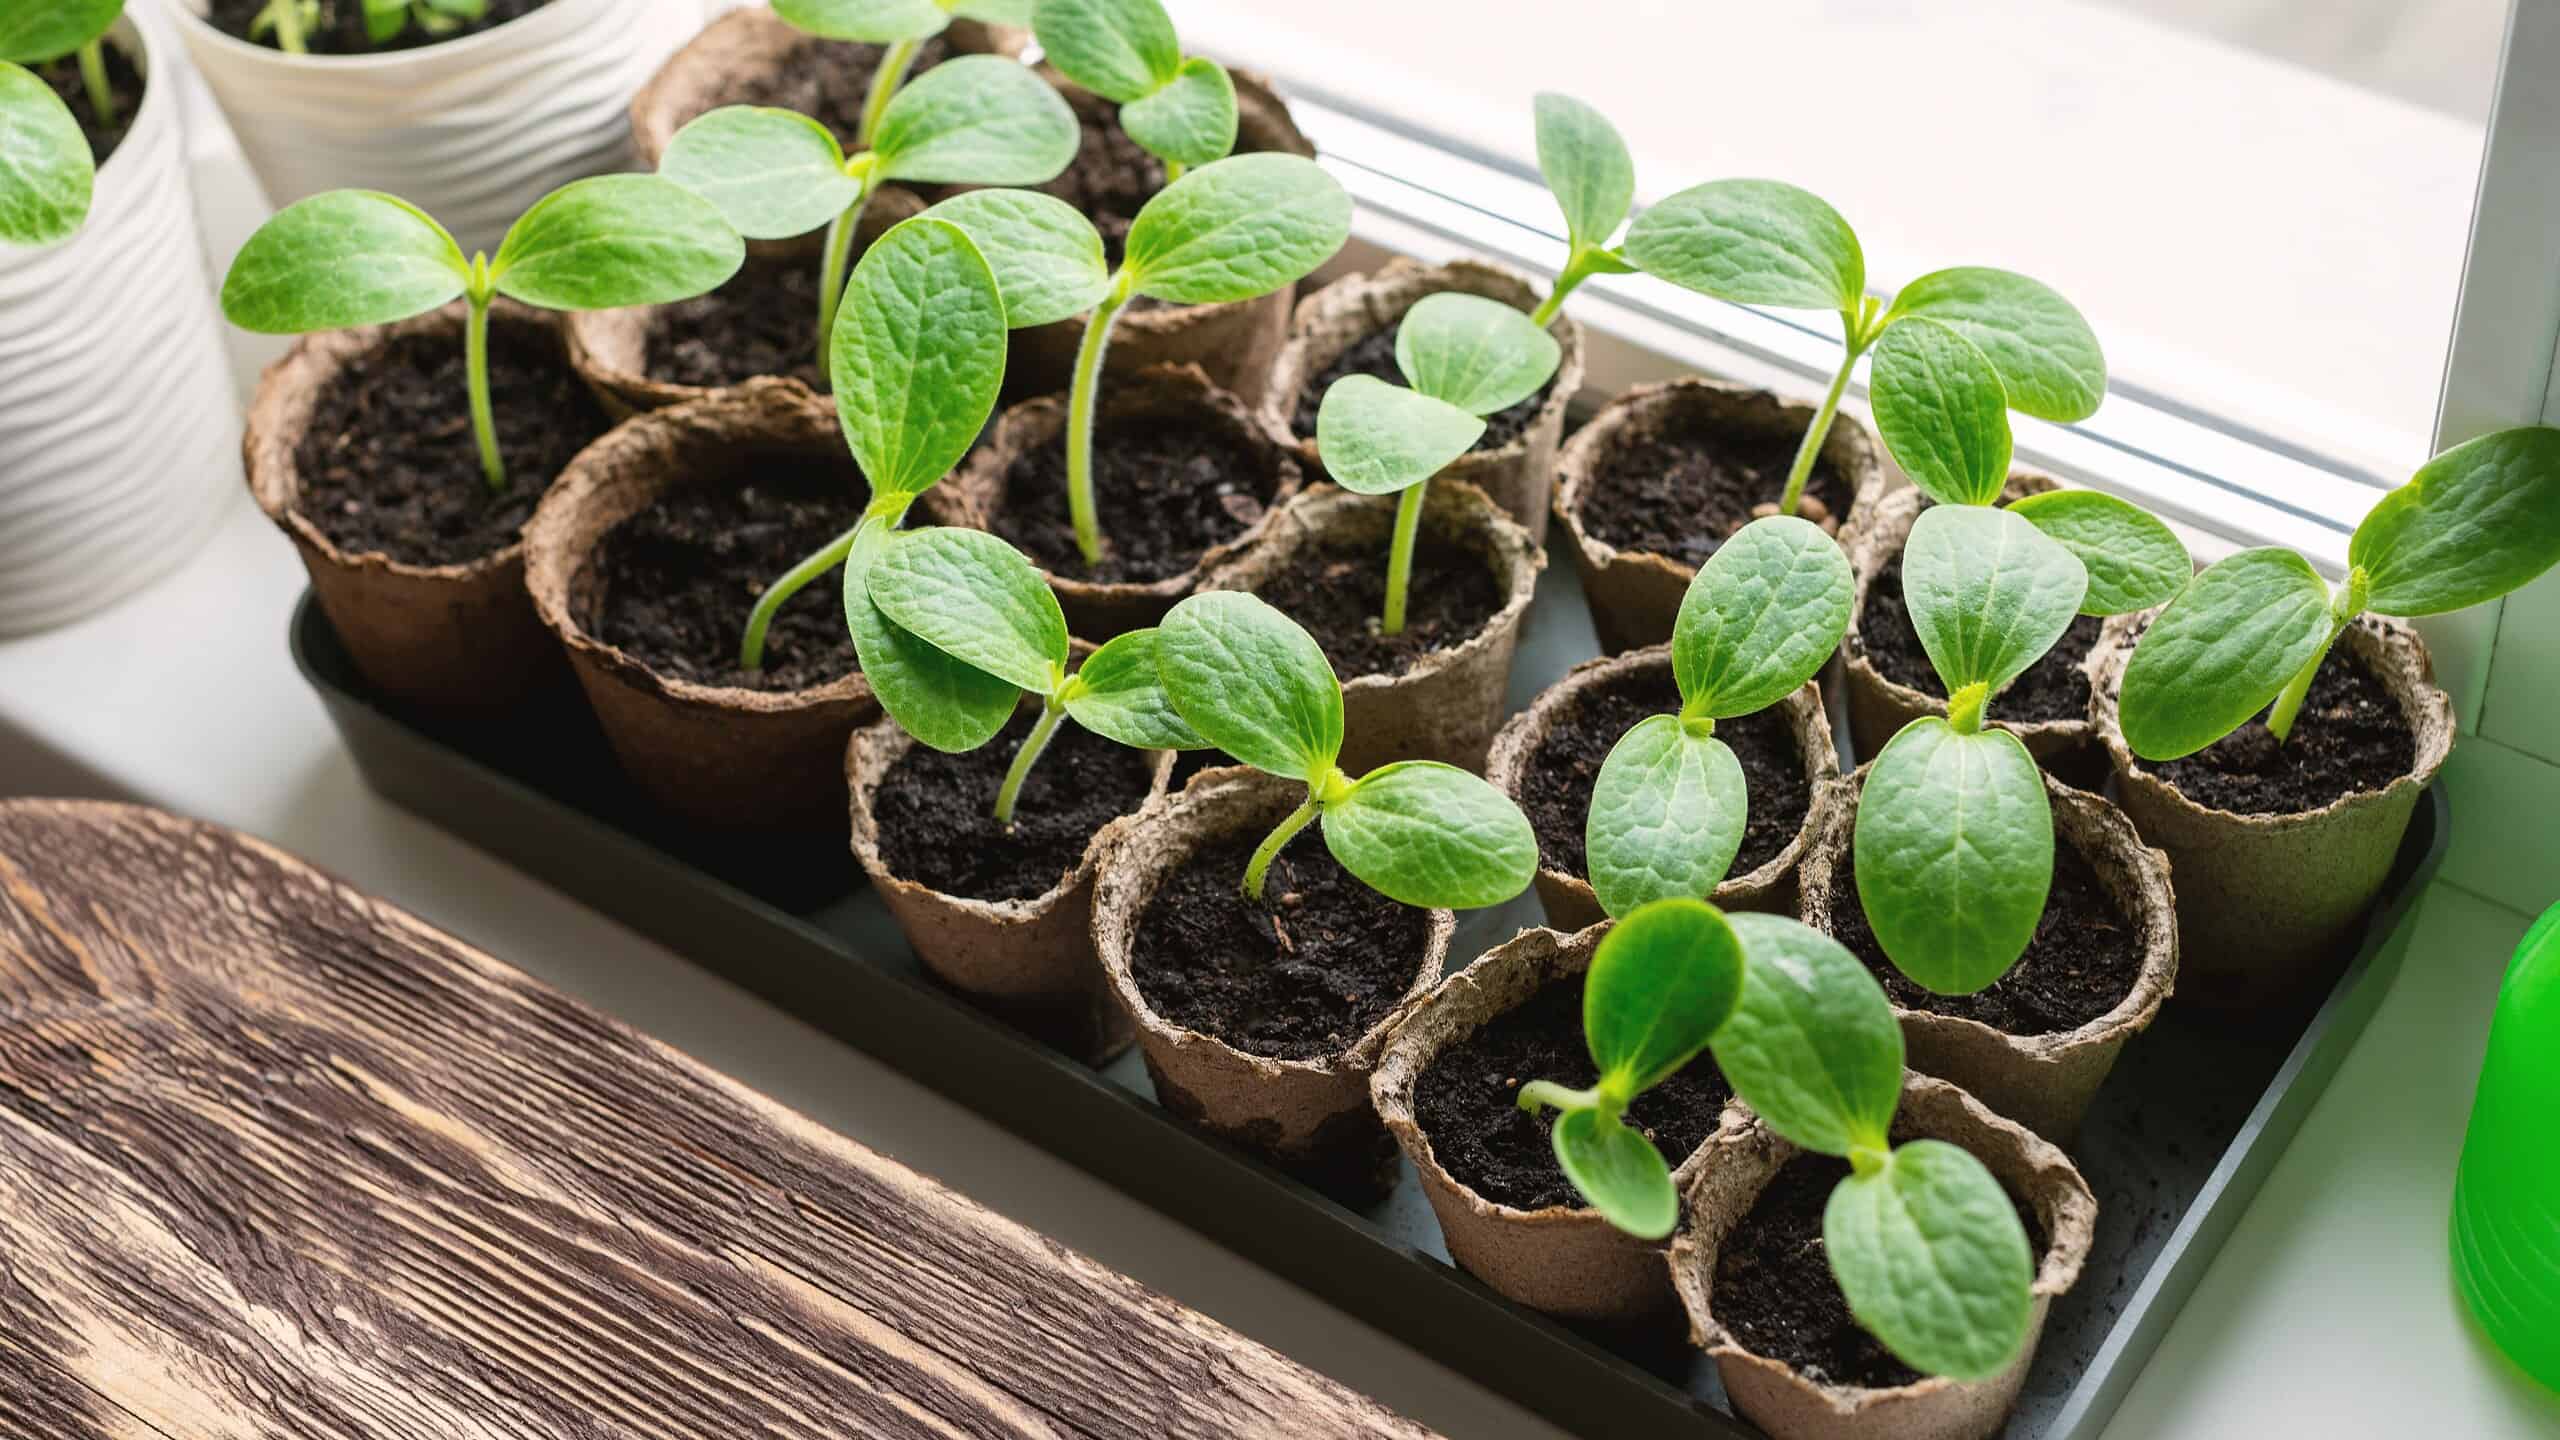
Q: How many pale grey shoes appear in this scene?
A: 0